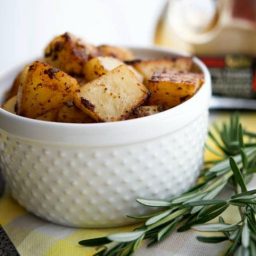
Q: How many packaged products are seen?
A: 1